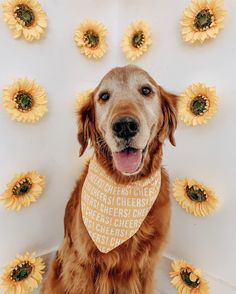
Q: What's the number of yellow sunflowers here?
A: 11